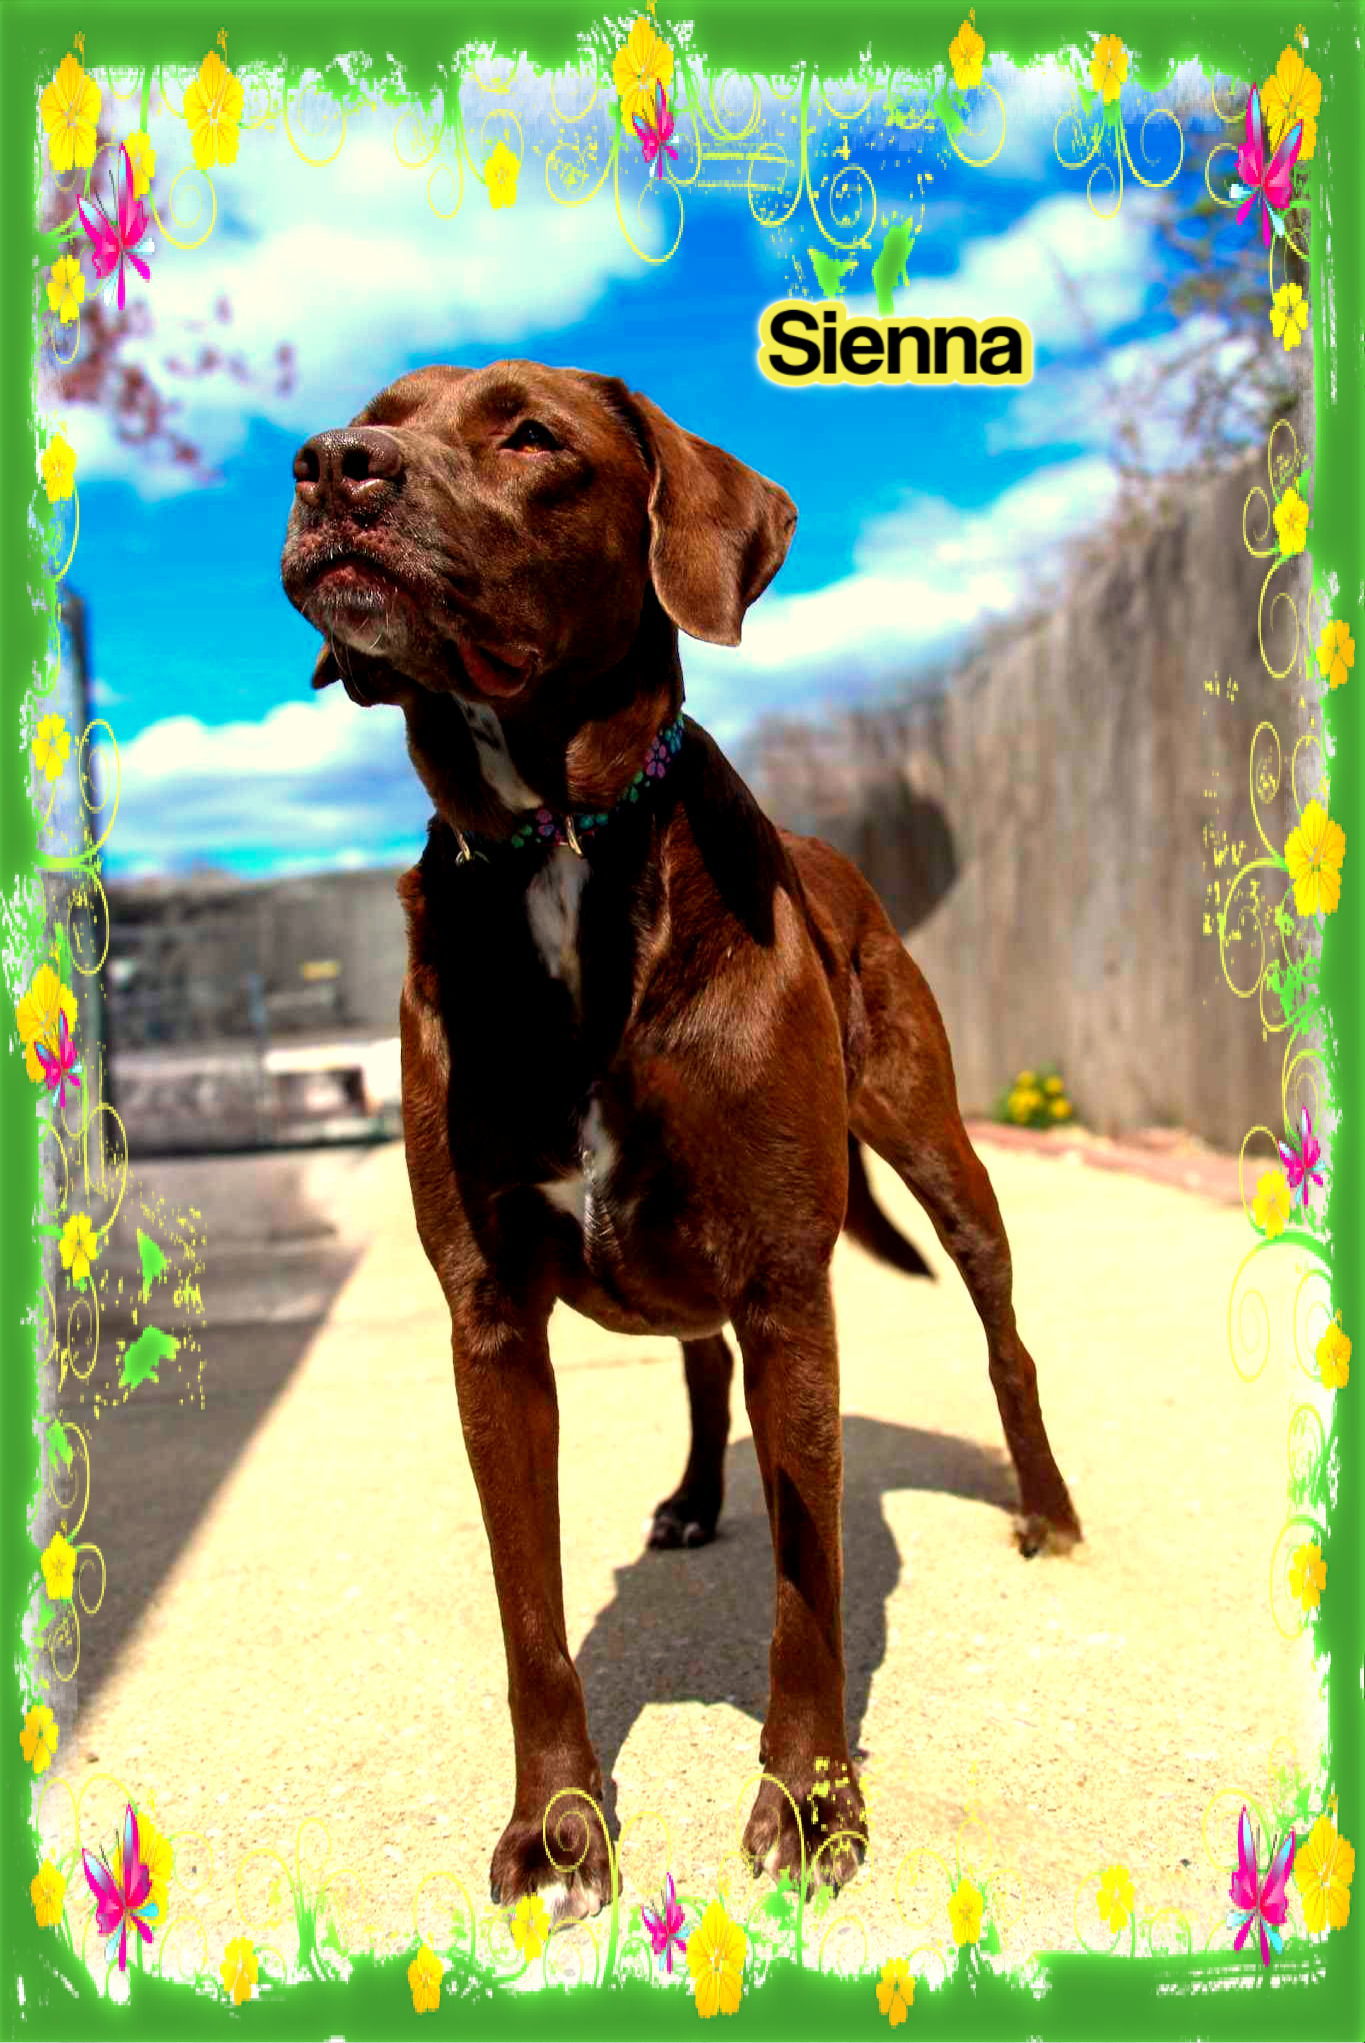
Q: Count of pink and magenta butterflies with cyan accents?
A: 8